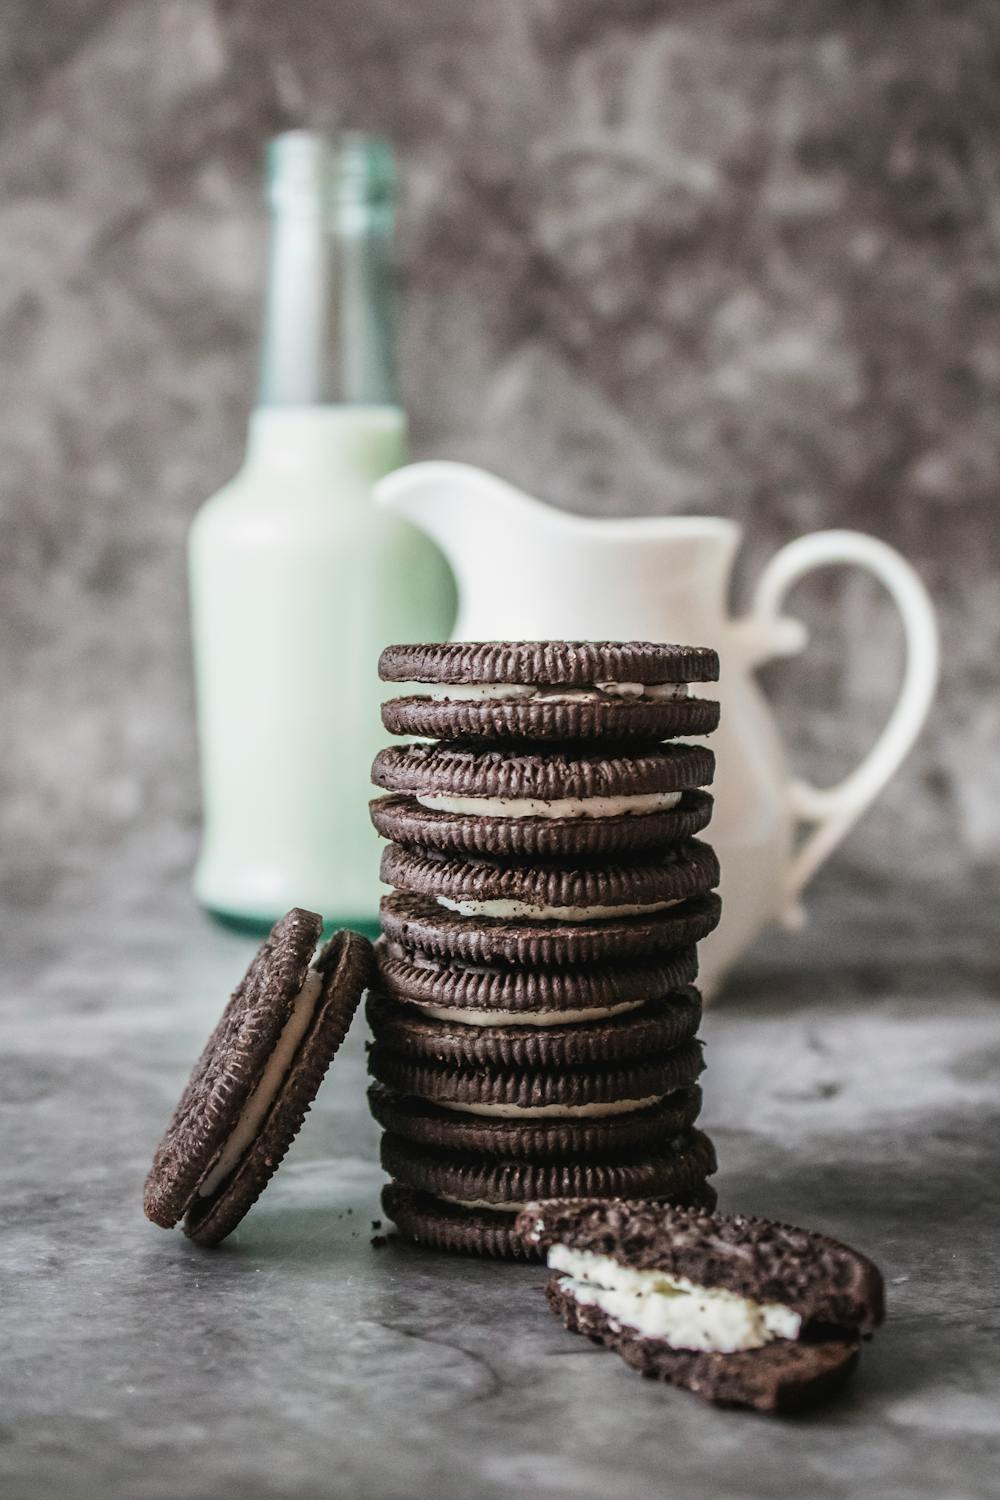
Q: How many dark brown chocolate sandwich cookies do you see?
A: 8